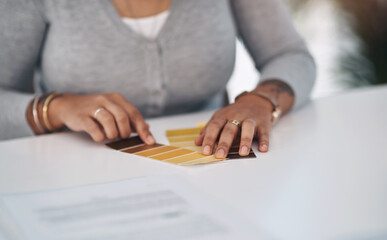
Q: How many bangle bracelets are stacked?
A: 2